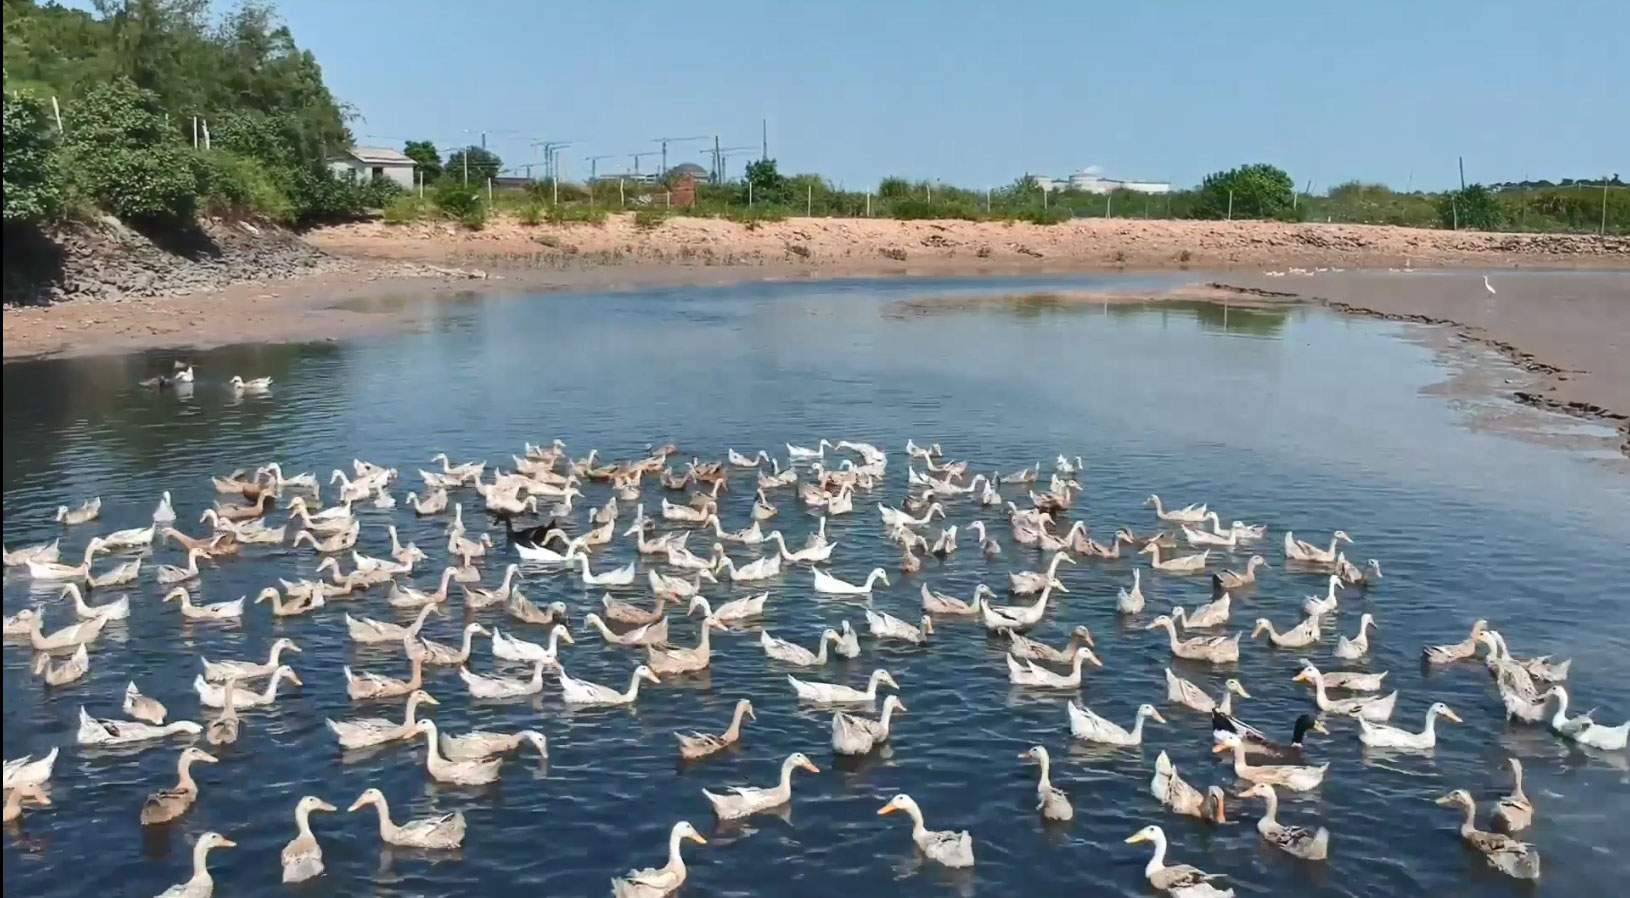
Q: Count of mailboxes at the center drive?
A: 0